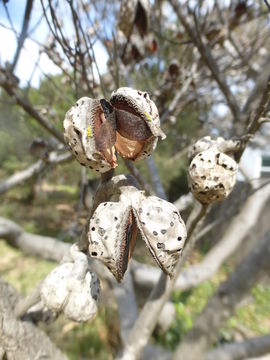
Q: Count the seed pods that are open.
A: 2